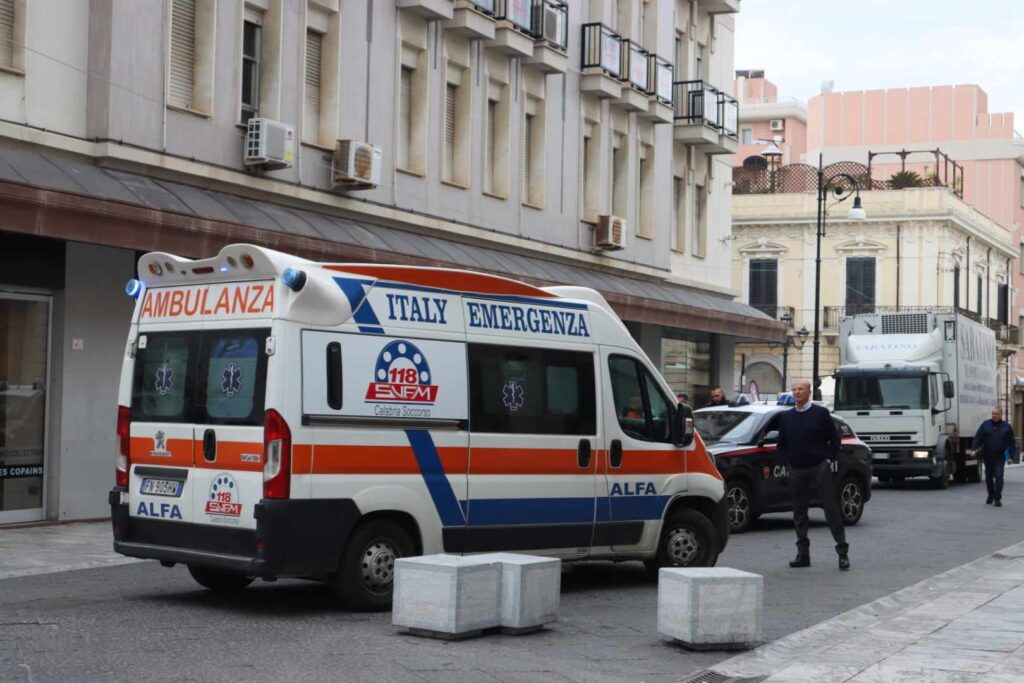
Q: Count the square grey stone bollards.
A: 3